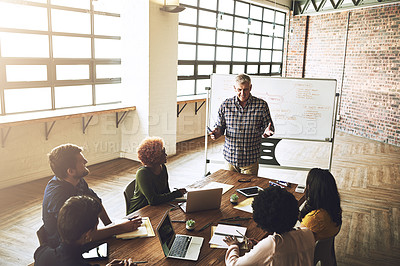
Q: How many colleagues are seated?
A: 5